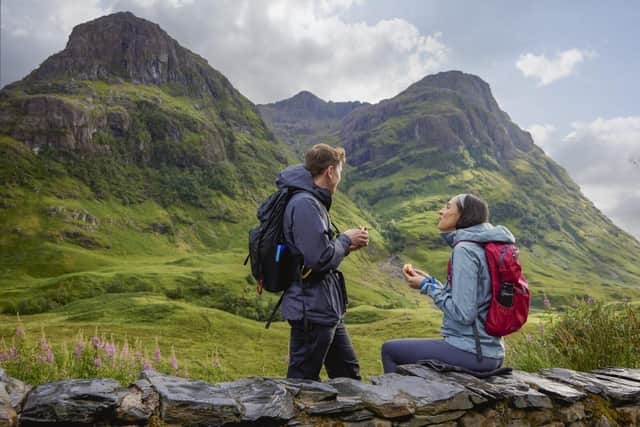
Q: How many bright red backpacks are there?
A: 1